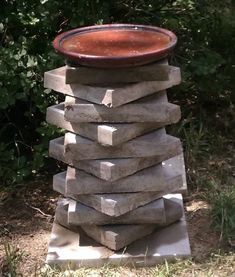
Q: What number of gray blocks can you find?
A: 11